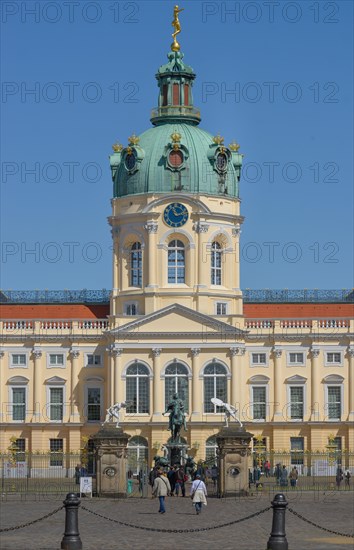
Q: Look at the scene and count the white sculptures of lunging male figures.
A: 2